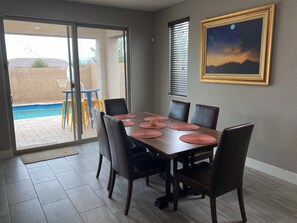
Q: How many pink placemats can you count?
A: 7